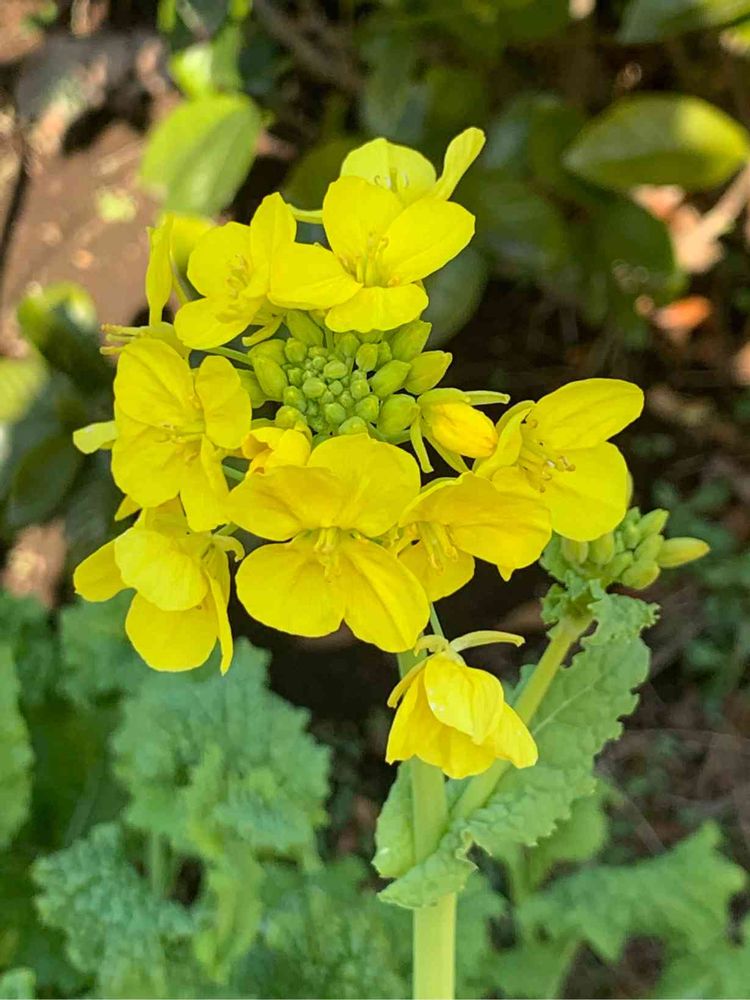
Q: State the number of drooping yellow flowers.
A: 1